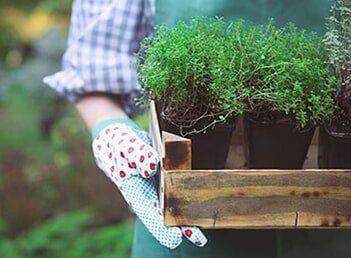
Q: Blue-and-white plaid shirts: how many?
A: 1